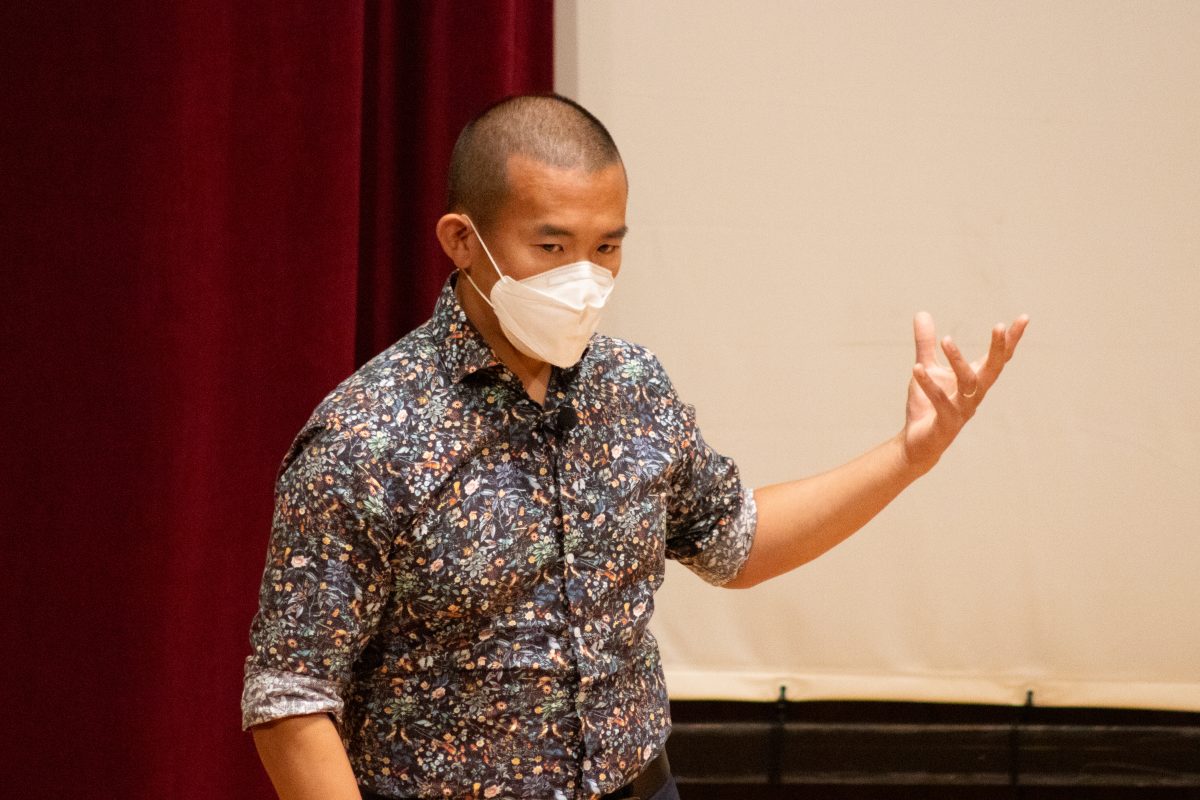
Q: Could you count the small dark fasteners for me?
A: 2